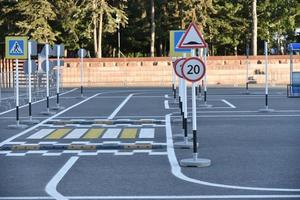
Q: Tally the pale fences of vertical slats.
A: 1